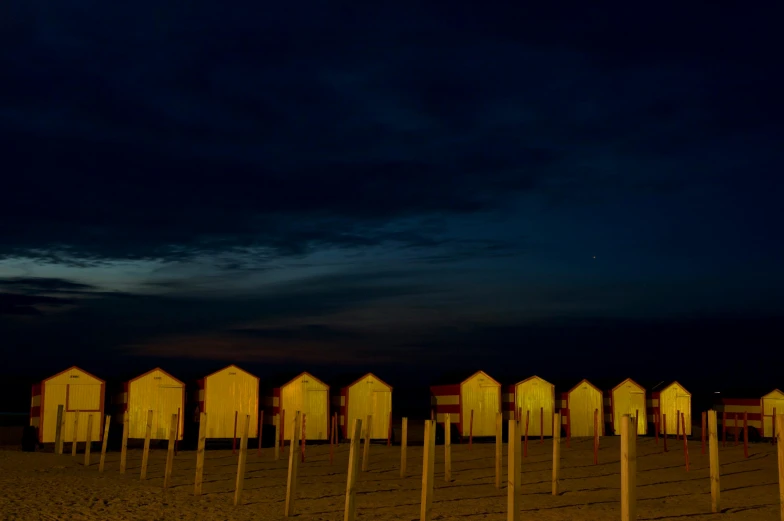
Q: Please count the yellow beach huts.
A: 11